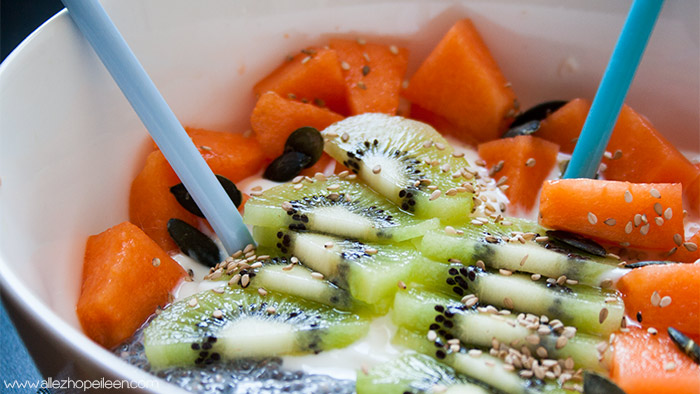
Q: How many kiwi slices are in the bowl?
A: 10